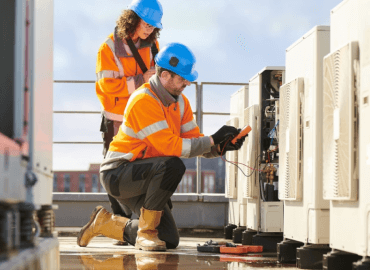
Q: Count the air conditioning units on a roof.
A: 4